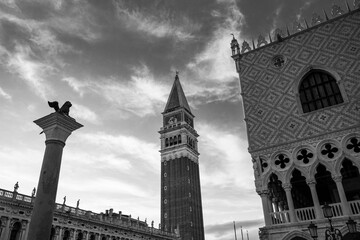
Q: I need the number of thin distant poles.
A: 3